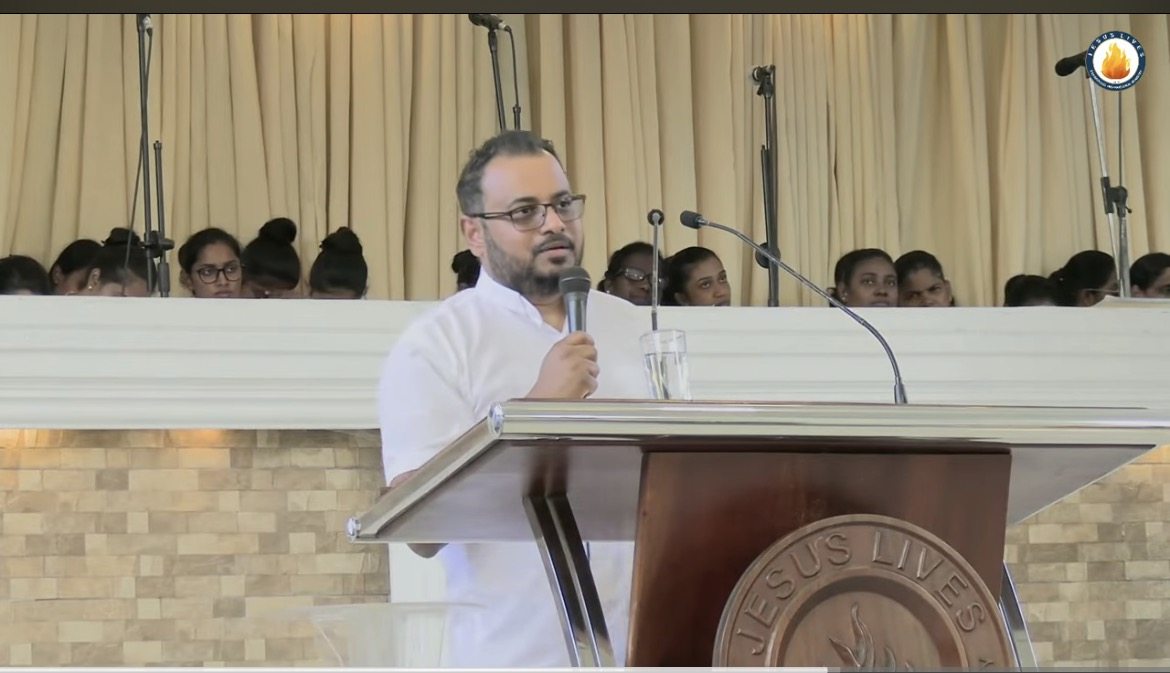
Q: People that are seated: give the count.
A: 14